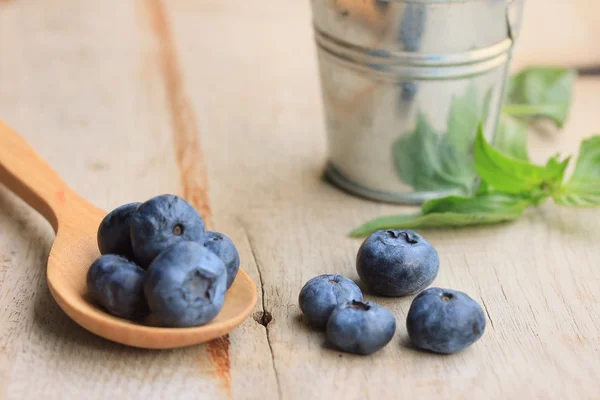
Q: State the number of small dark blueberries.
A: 9